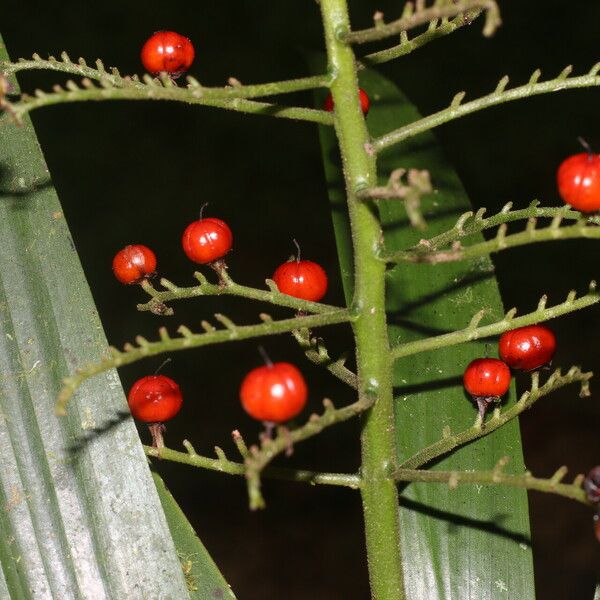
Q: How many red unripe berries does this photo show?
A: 10